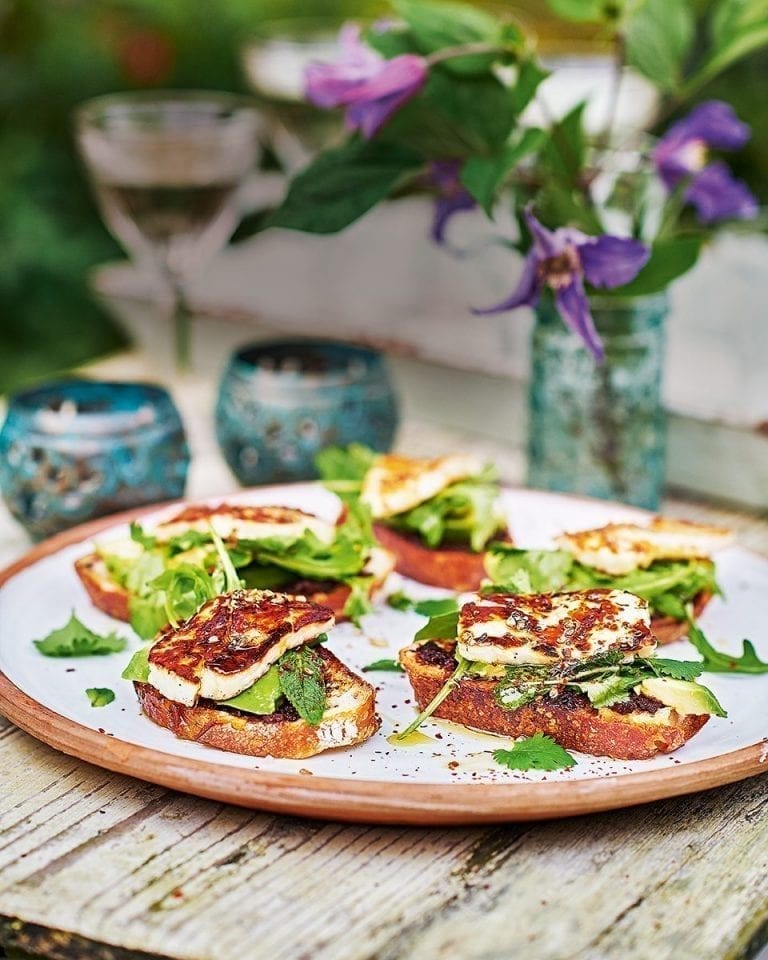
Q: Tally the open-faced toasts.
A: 5